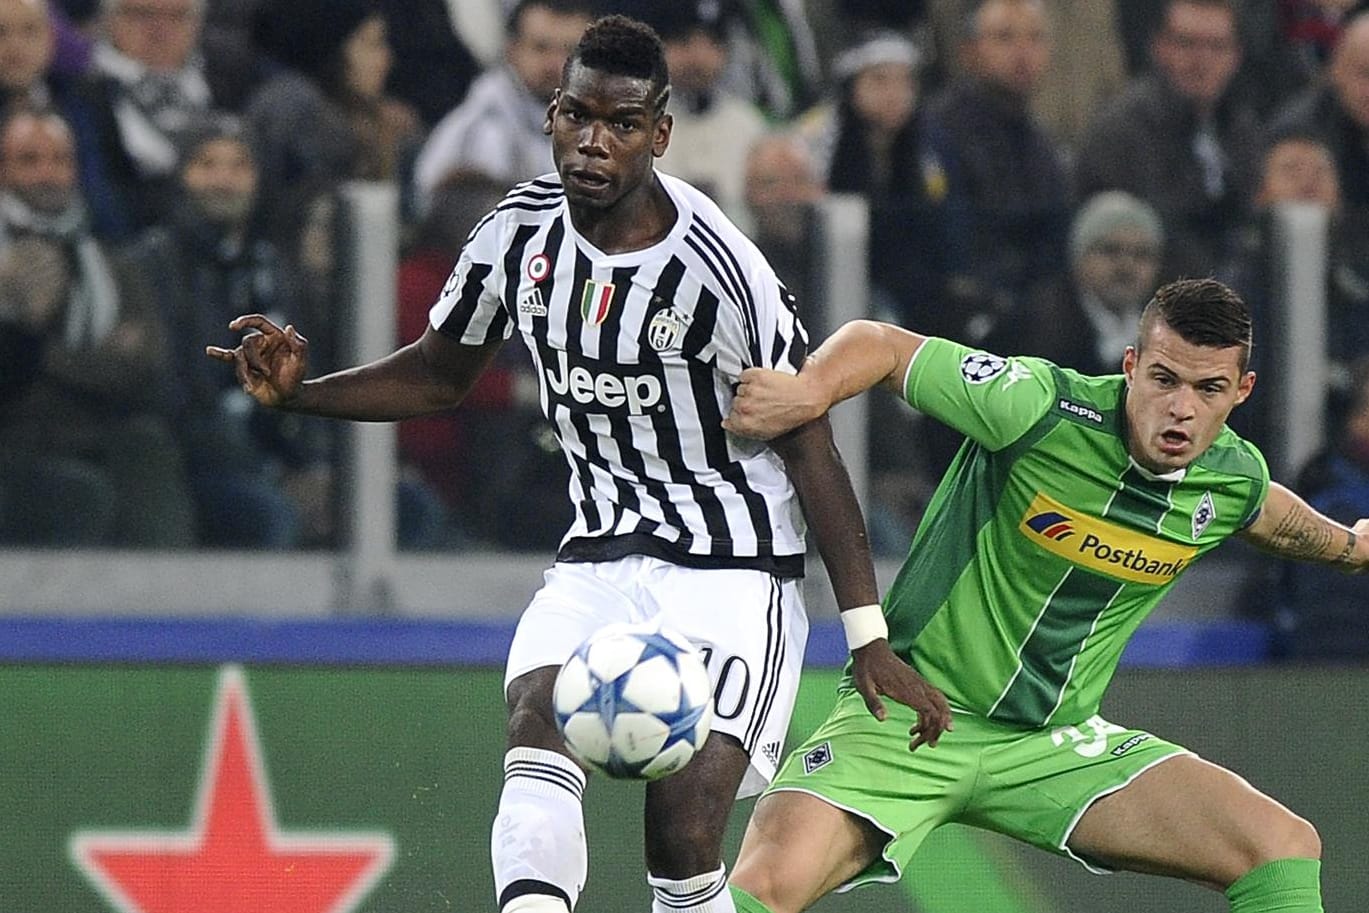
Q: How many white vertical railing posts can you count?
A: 3